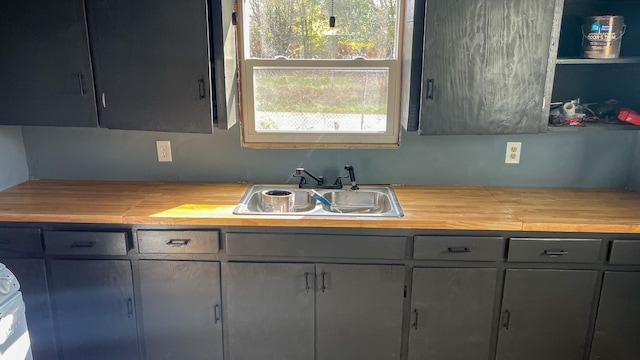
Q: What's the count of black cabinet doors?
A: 11